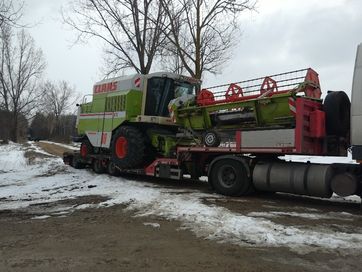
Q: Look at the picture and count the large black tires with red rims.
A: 2